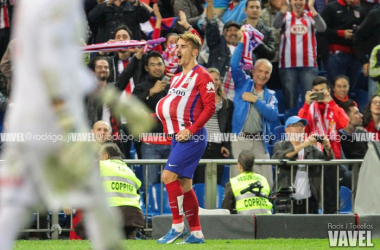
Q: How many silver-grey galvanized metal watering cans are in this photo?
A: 0